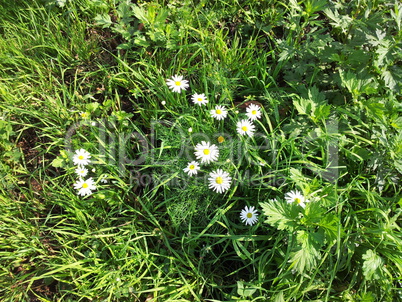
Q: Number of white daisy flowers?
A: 13